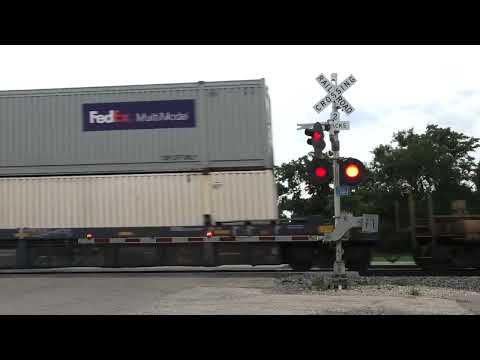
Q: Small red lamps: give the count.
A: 2